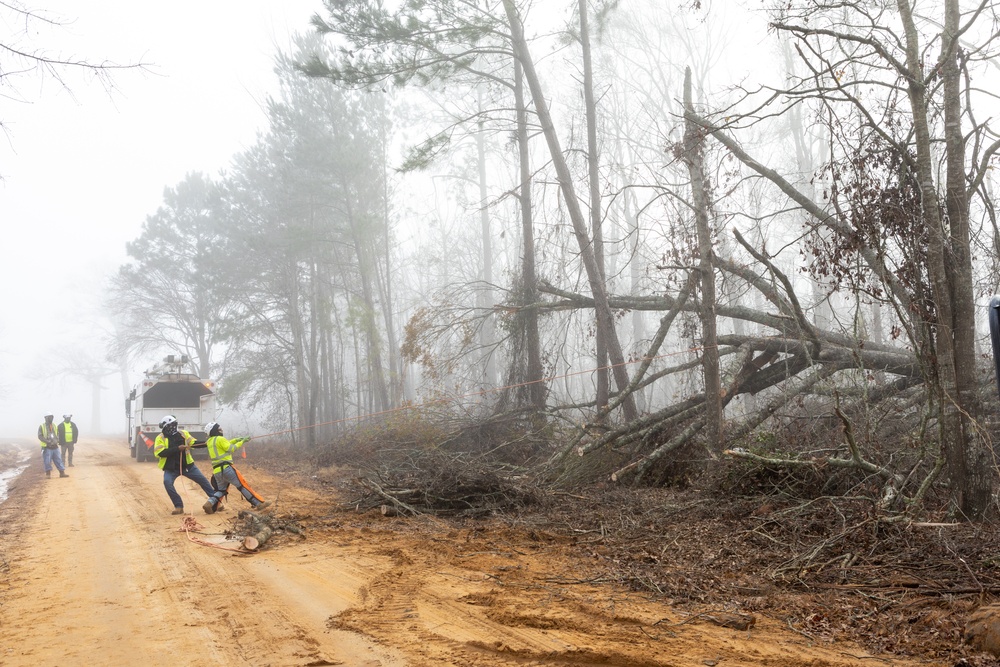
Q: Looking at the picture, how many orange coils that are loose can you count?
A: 1